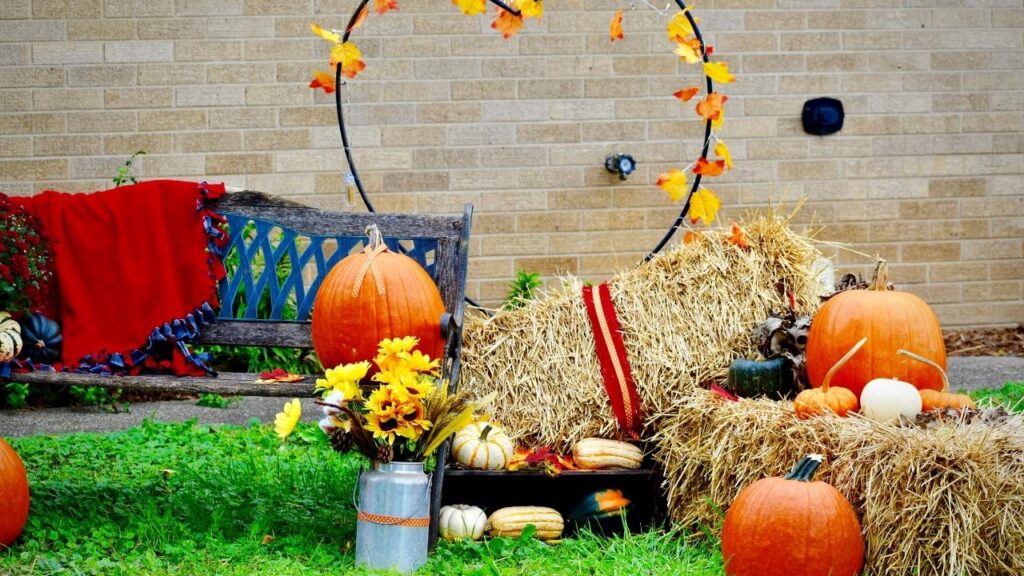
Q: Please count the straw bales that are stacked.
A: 2